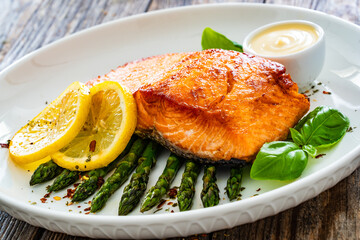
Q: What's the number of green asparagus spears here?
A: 9